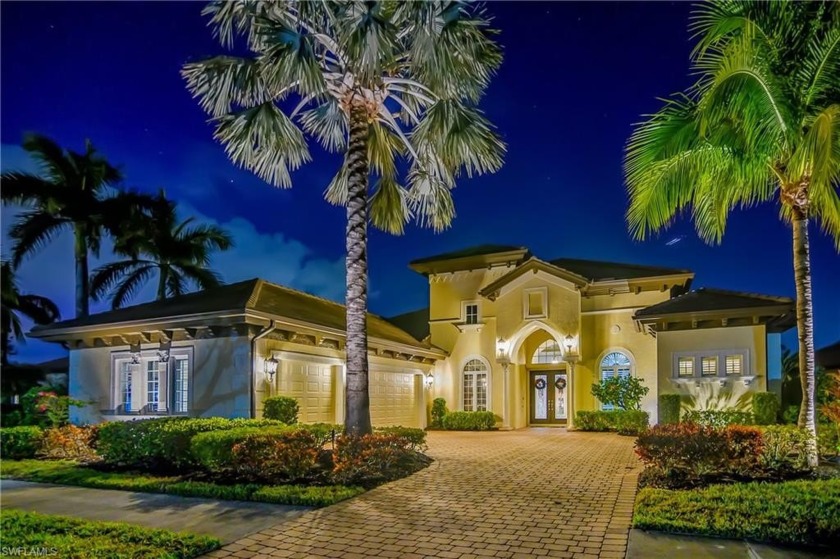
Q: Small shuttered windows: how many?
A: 3